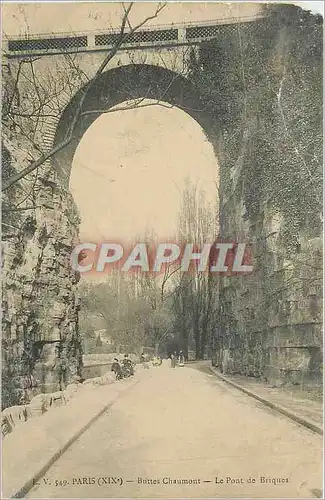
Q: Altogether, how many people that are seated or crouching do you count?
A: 2